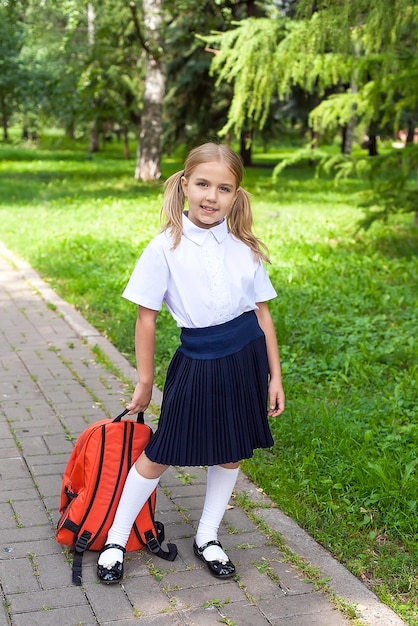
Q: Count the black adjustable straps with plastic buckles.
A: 2